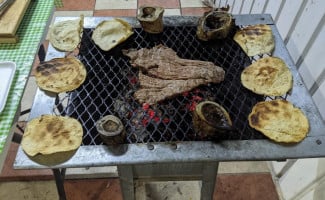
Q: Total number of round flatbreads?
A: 7